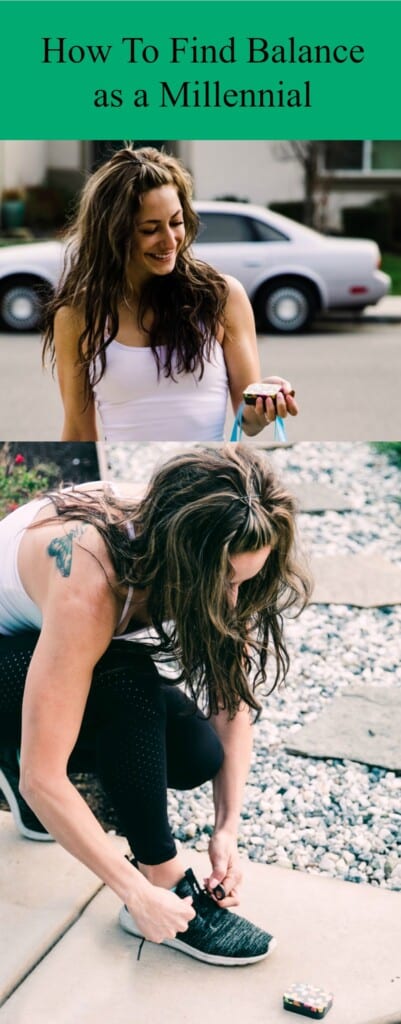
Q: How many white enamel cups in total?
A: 0